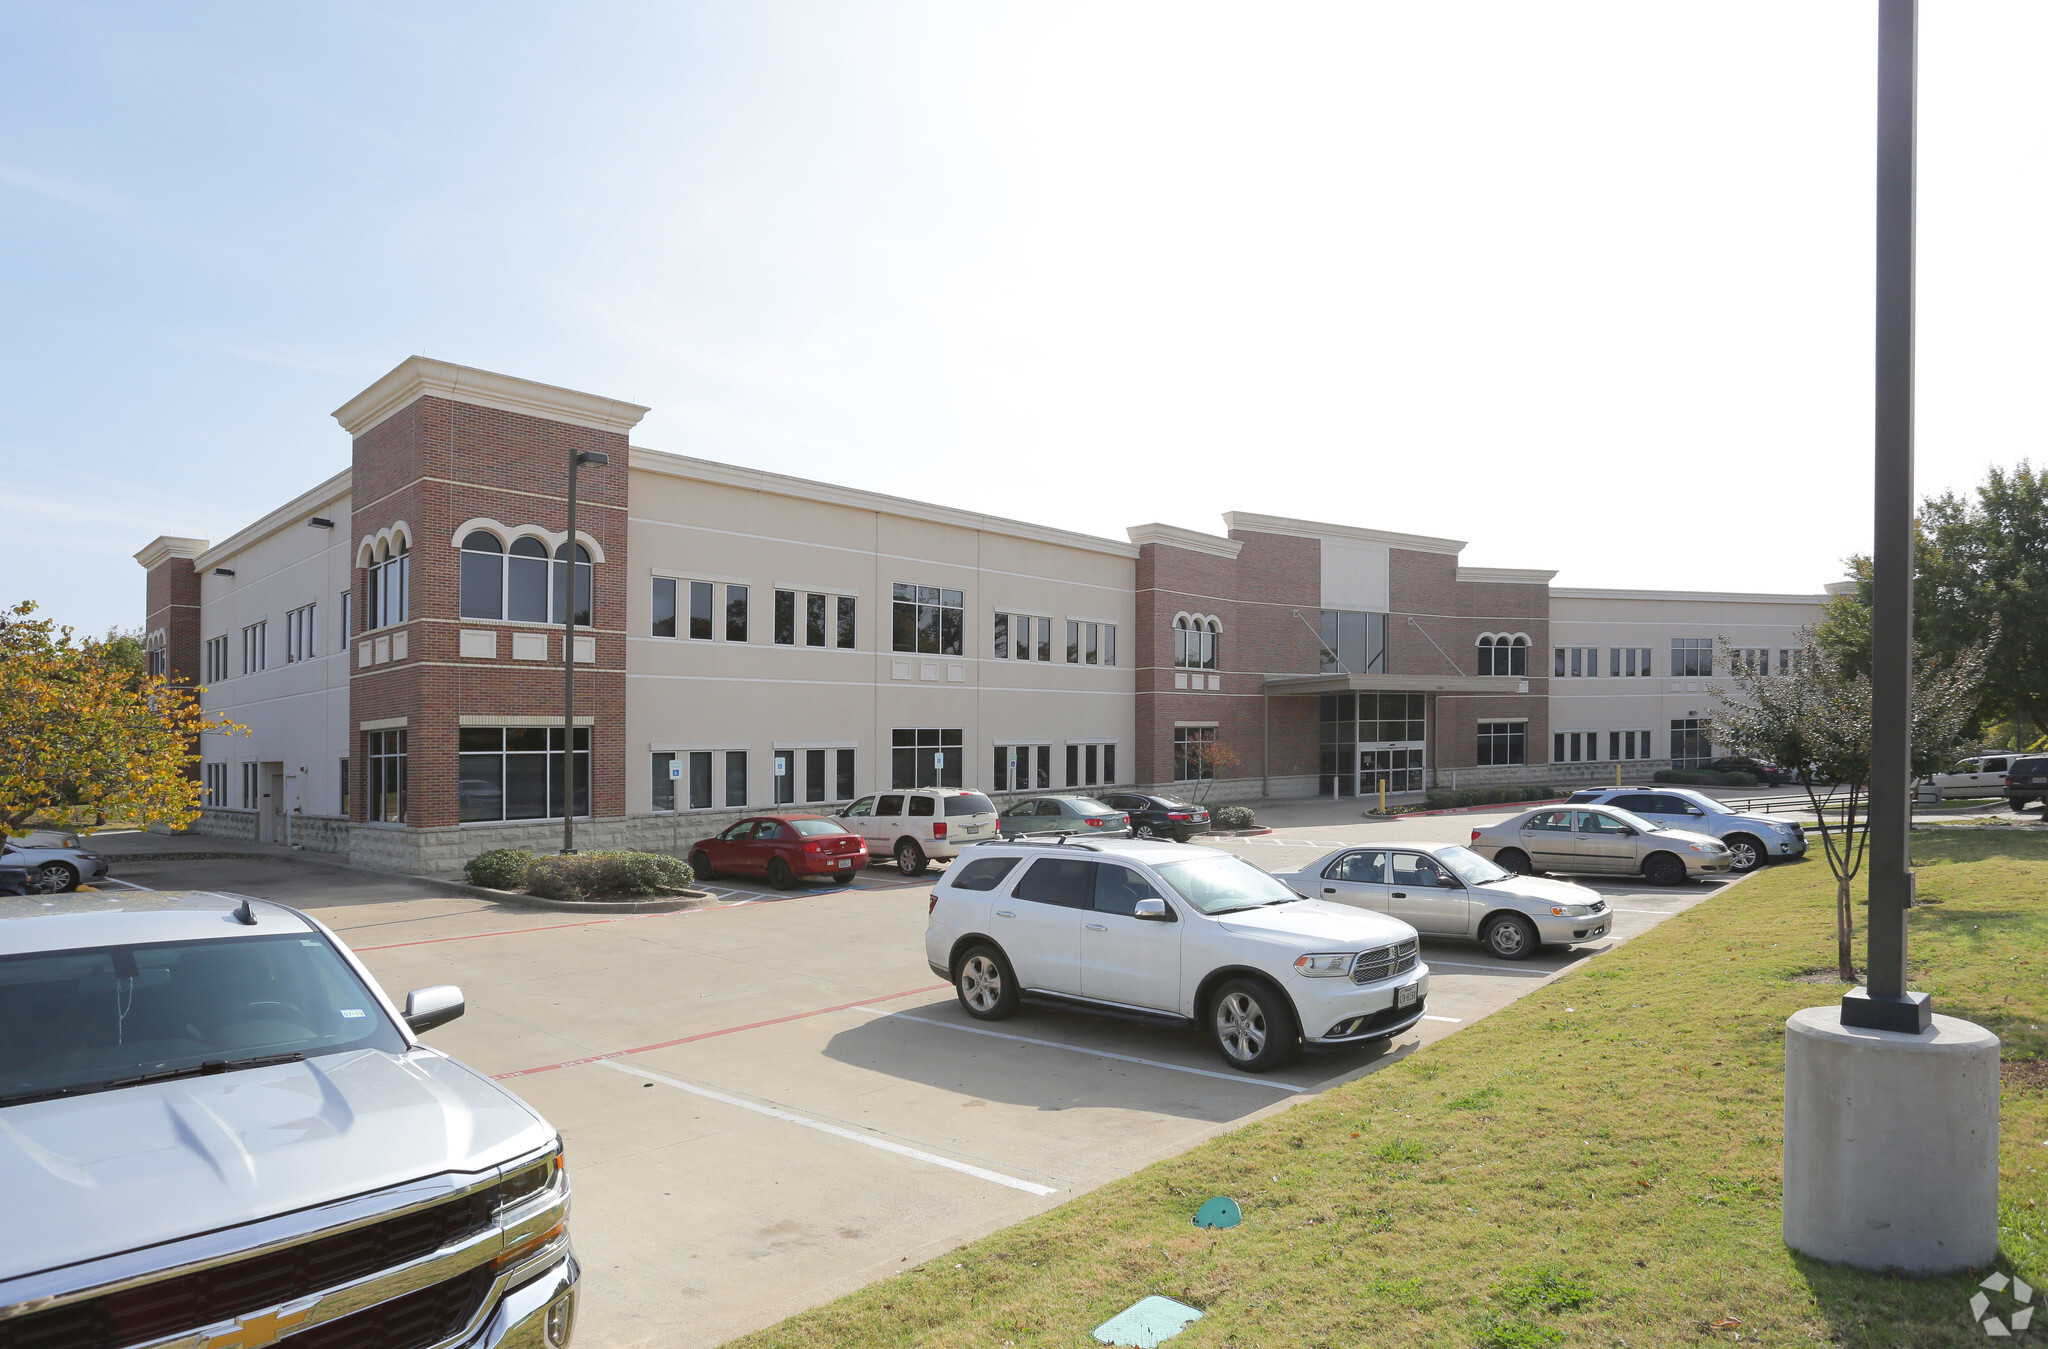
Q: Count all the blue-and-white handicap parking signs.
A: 4